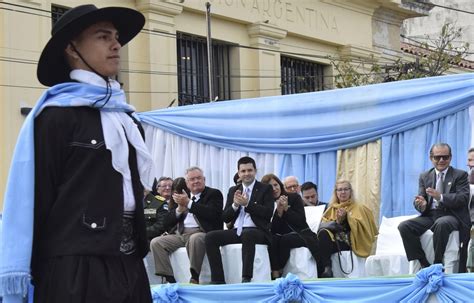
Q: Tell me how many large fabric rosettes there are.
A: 3